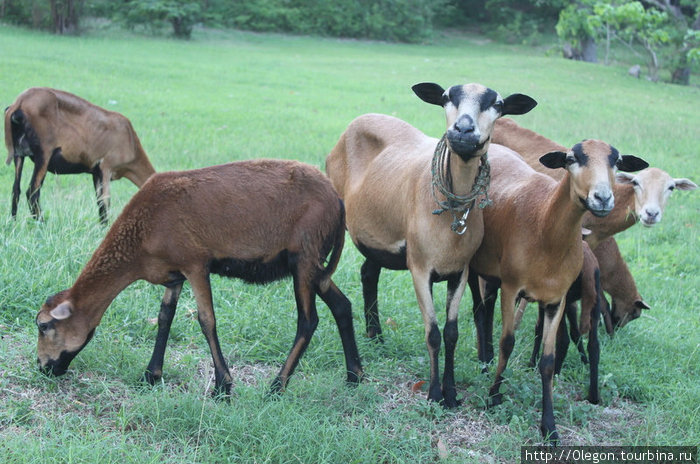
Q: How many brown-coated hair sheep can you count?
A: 6